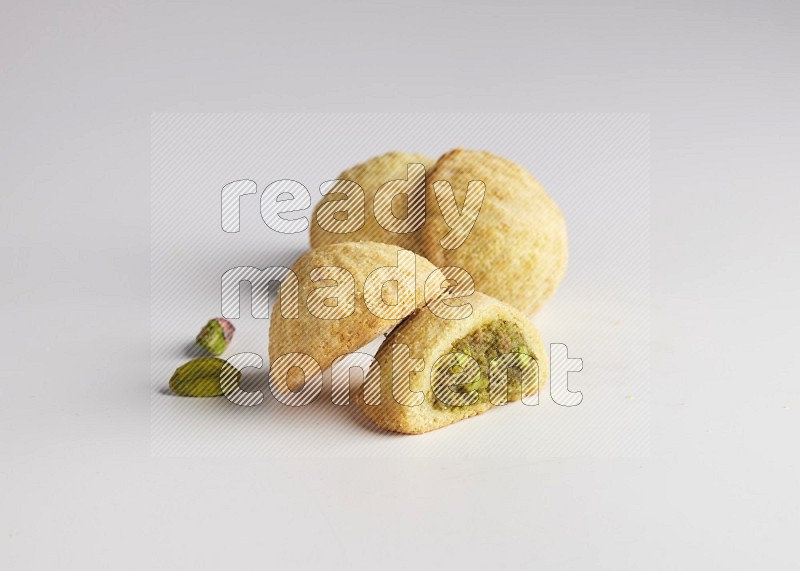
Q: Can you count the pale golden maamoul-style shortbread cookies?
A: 4